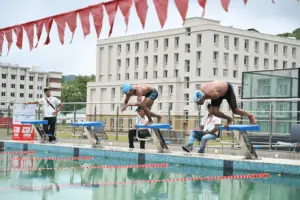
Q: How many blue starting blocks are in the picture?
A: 4